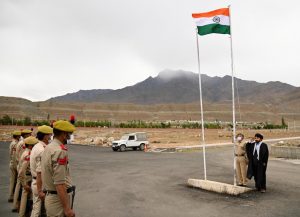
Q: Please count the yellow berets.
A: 5